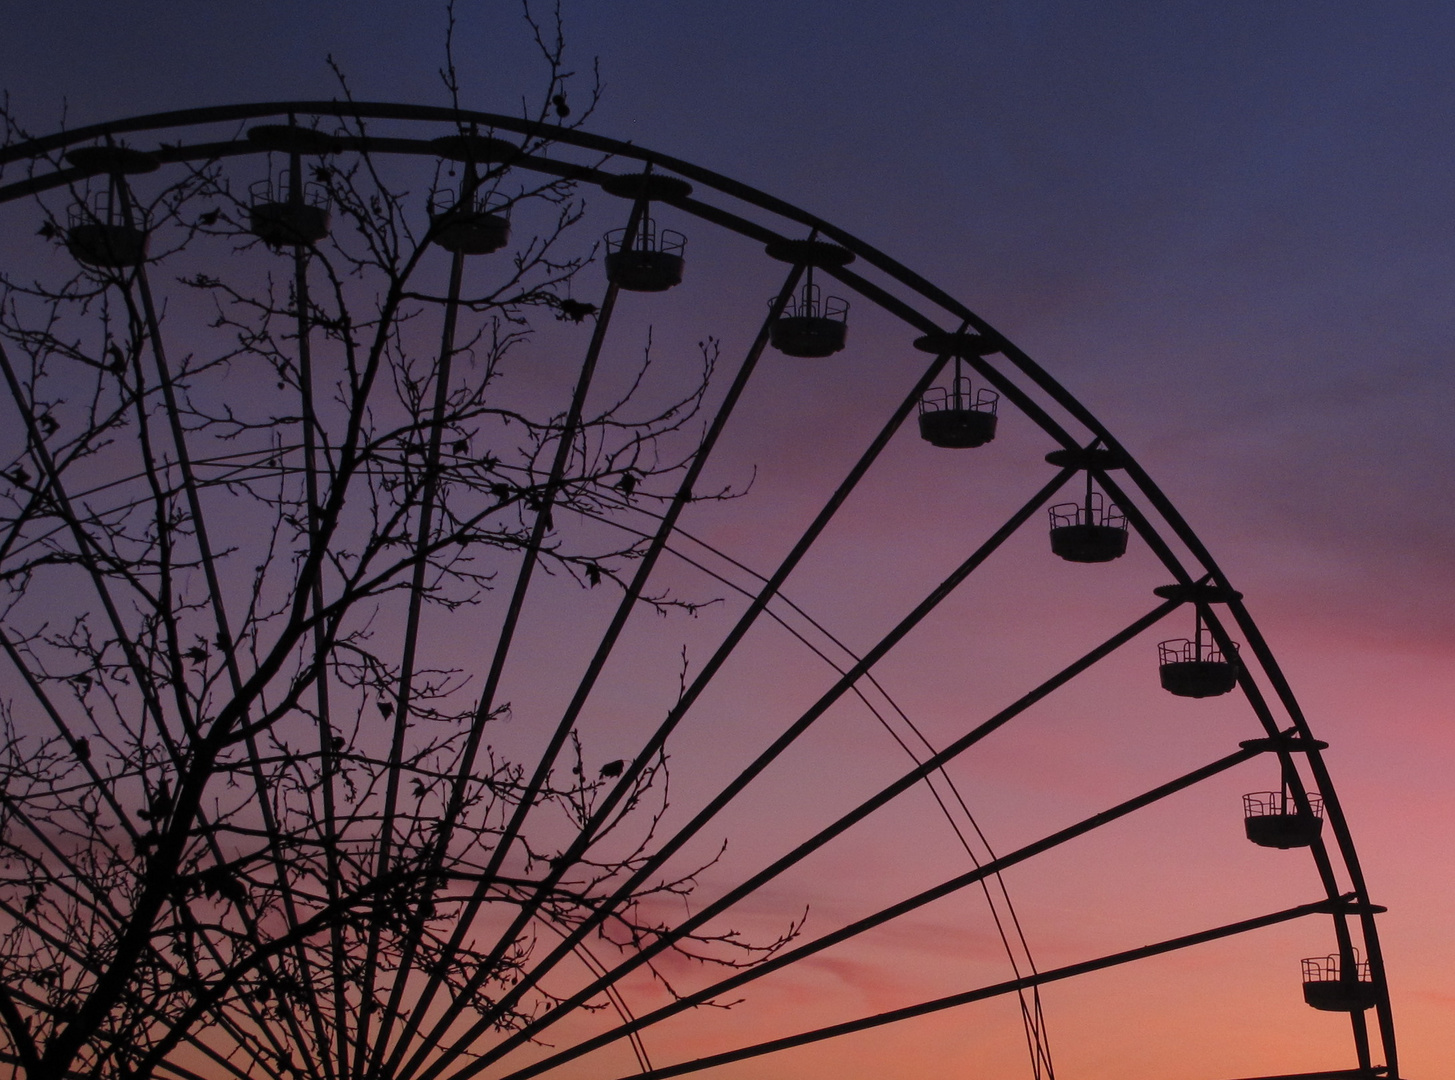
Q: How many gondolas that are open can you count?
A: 10